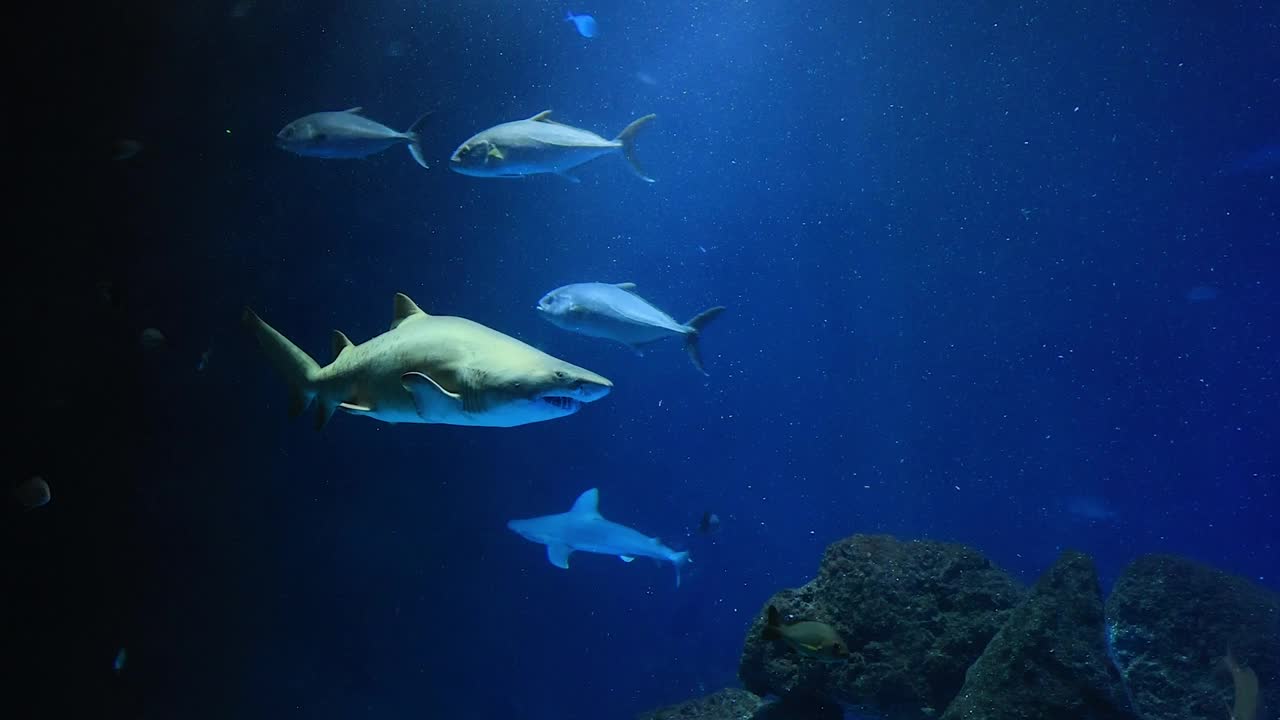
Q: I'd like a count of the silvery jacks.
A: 3